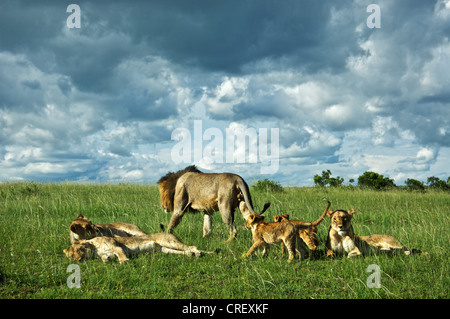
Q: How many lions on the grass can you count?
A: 6